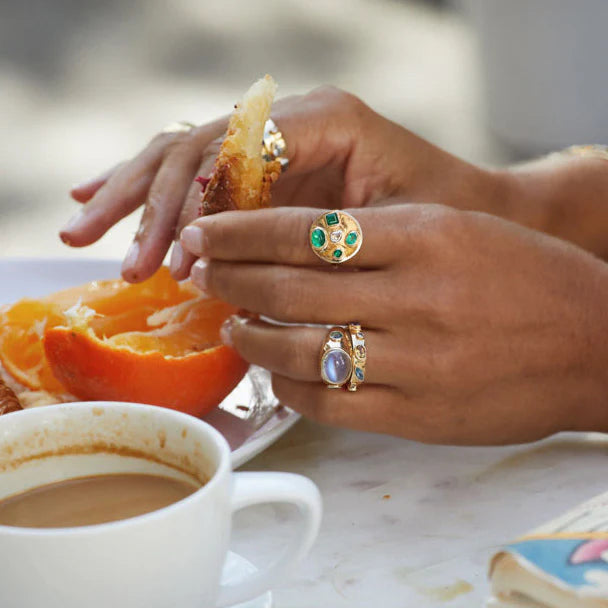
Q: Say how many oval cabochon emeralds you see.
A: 2